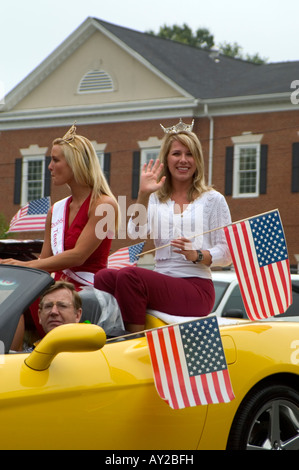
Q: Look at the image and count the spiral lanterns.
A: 0